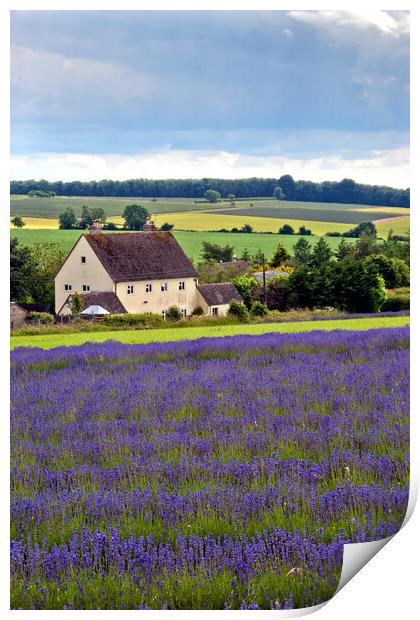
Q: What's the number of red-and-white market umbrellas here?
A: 0